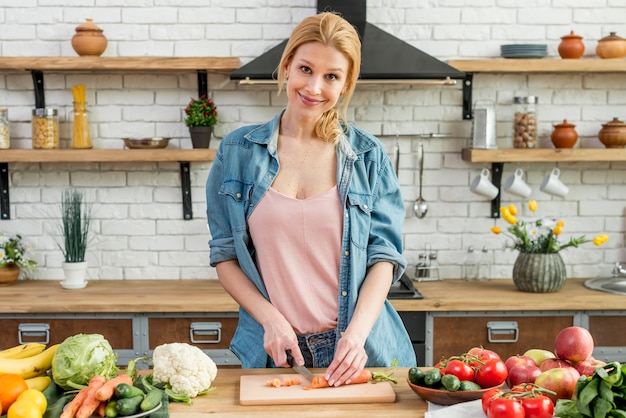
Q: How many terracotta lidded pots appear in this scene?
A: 5